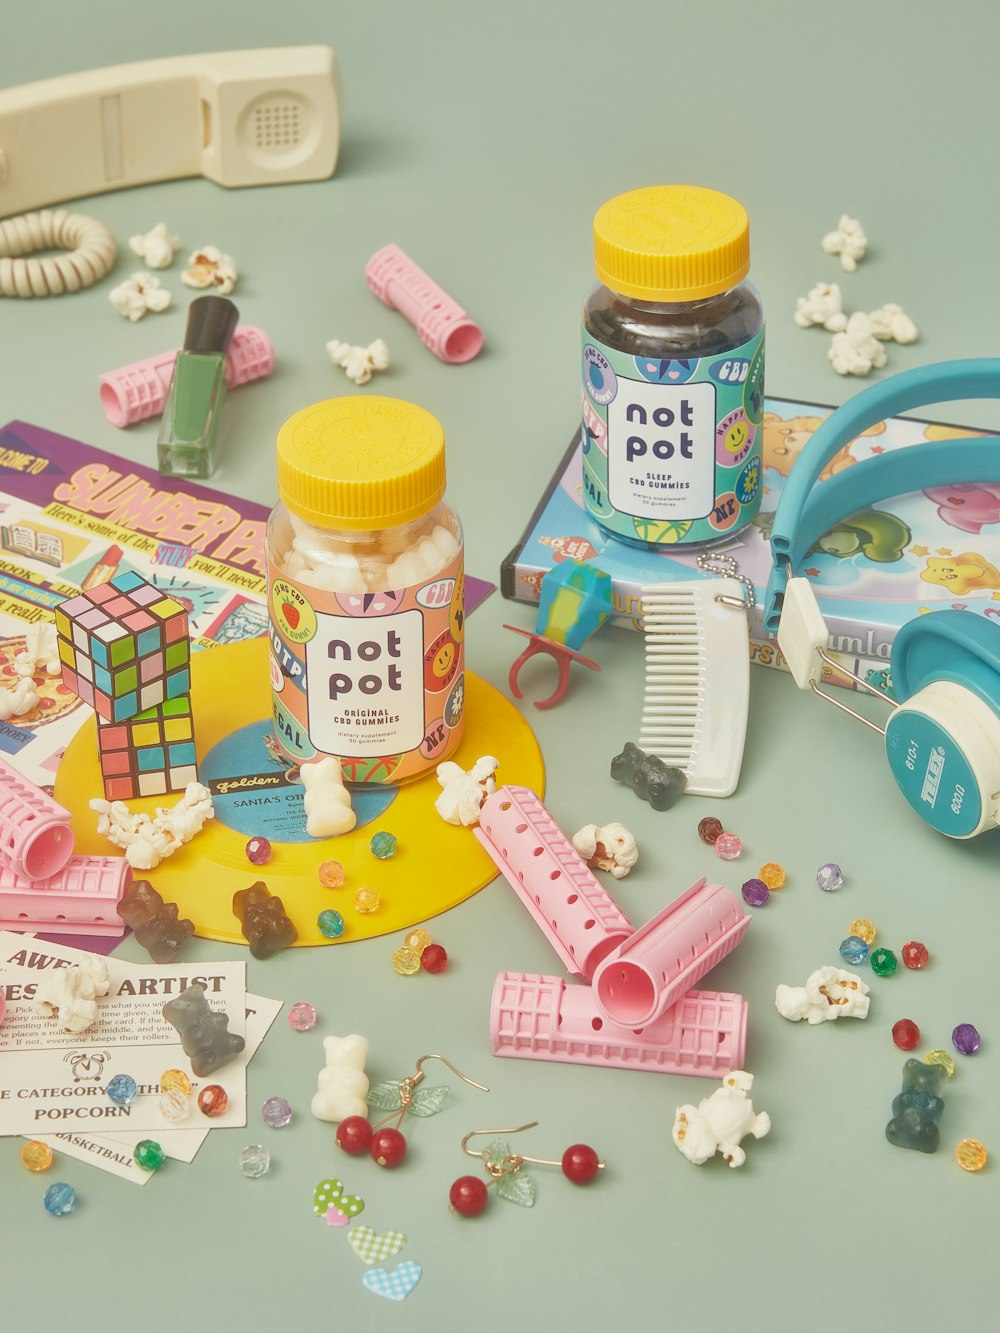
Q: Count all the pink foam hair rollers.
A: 7